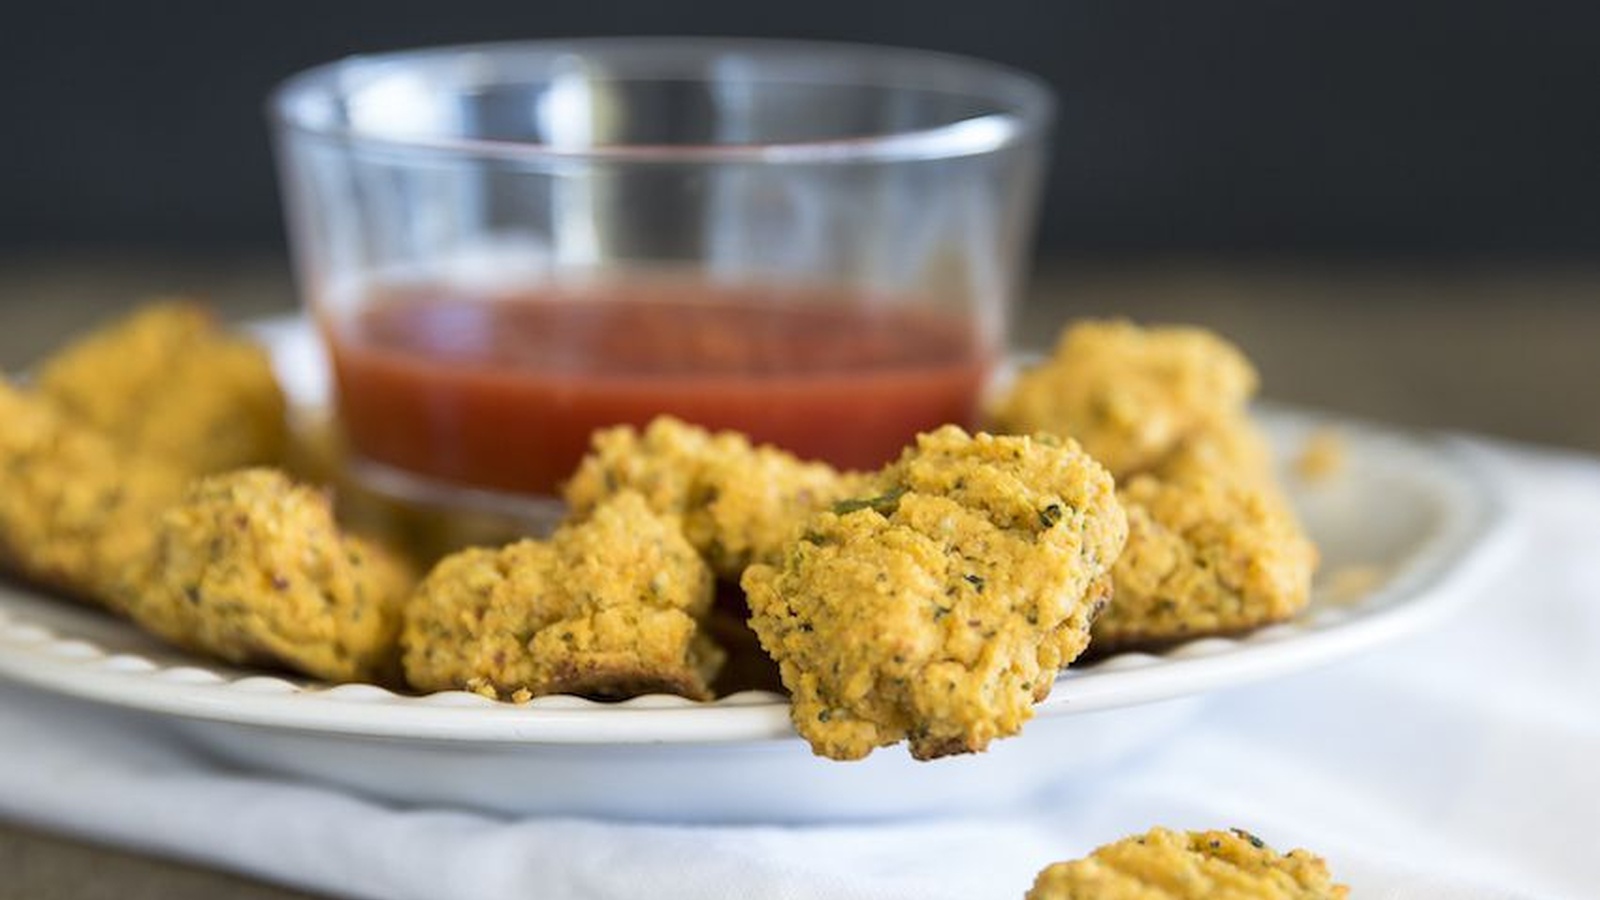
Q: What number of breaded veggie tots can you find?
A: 9